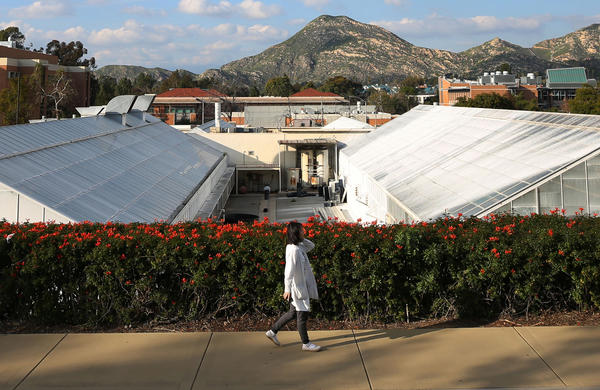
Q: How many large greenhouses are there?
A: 2